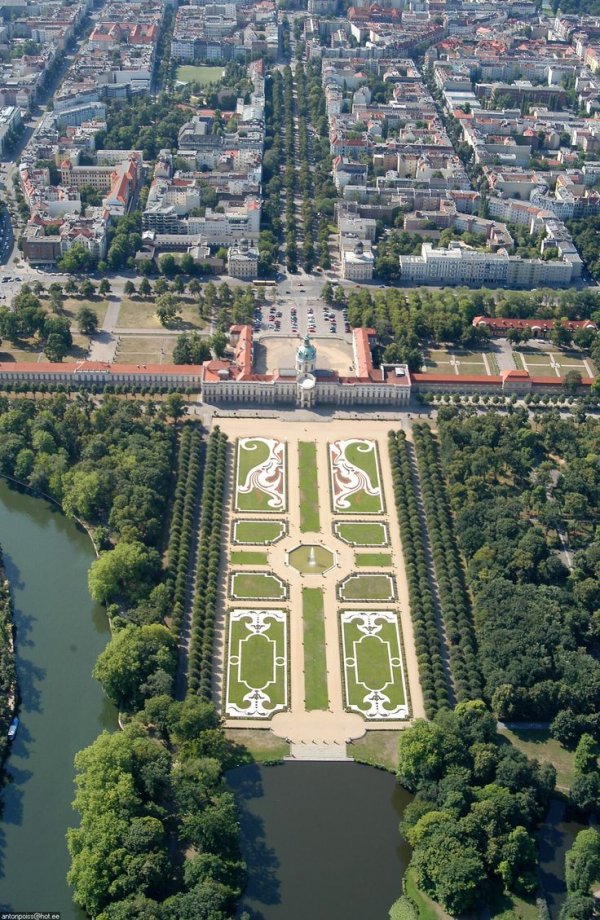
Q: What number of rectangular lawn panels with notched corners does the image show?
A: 4